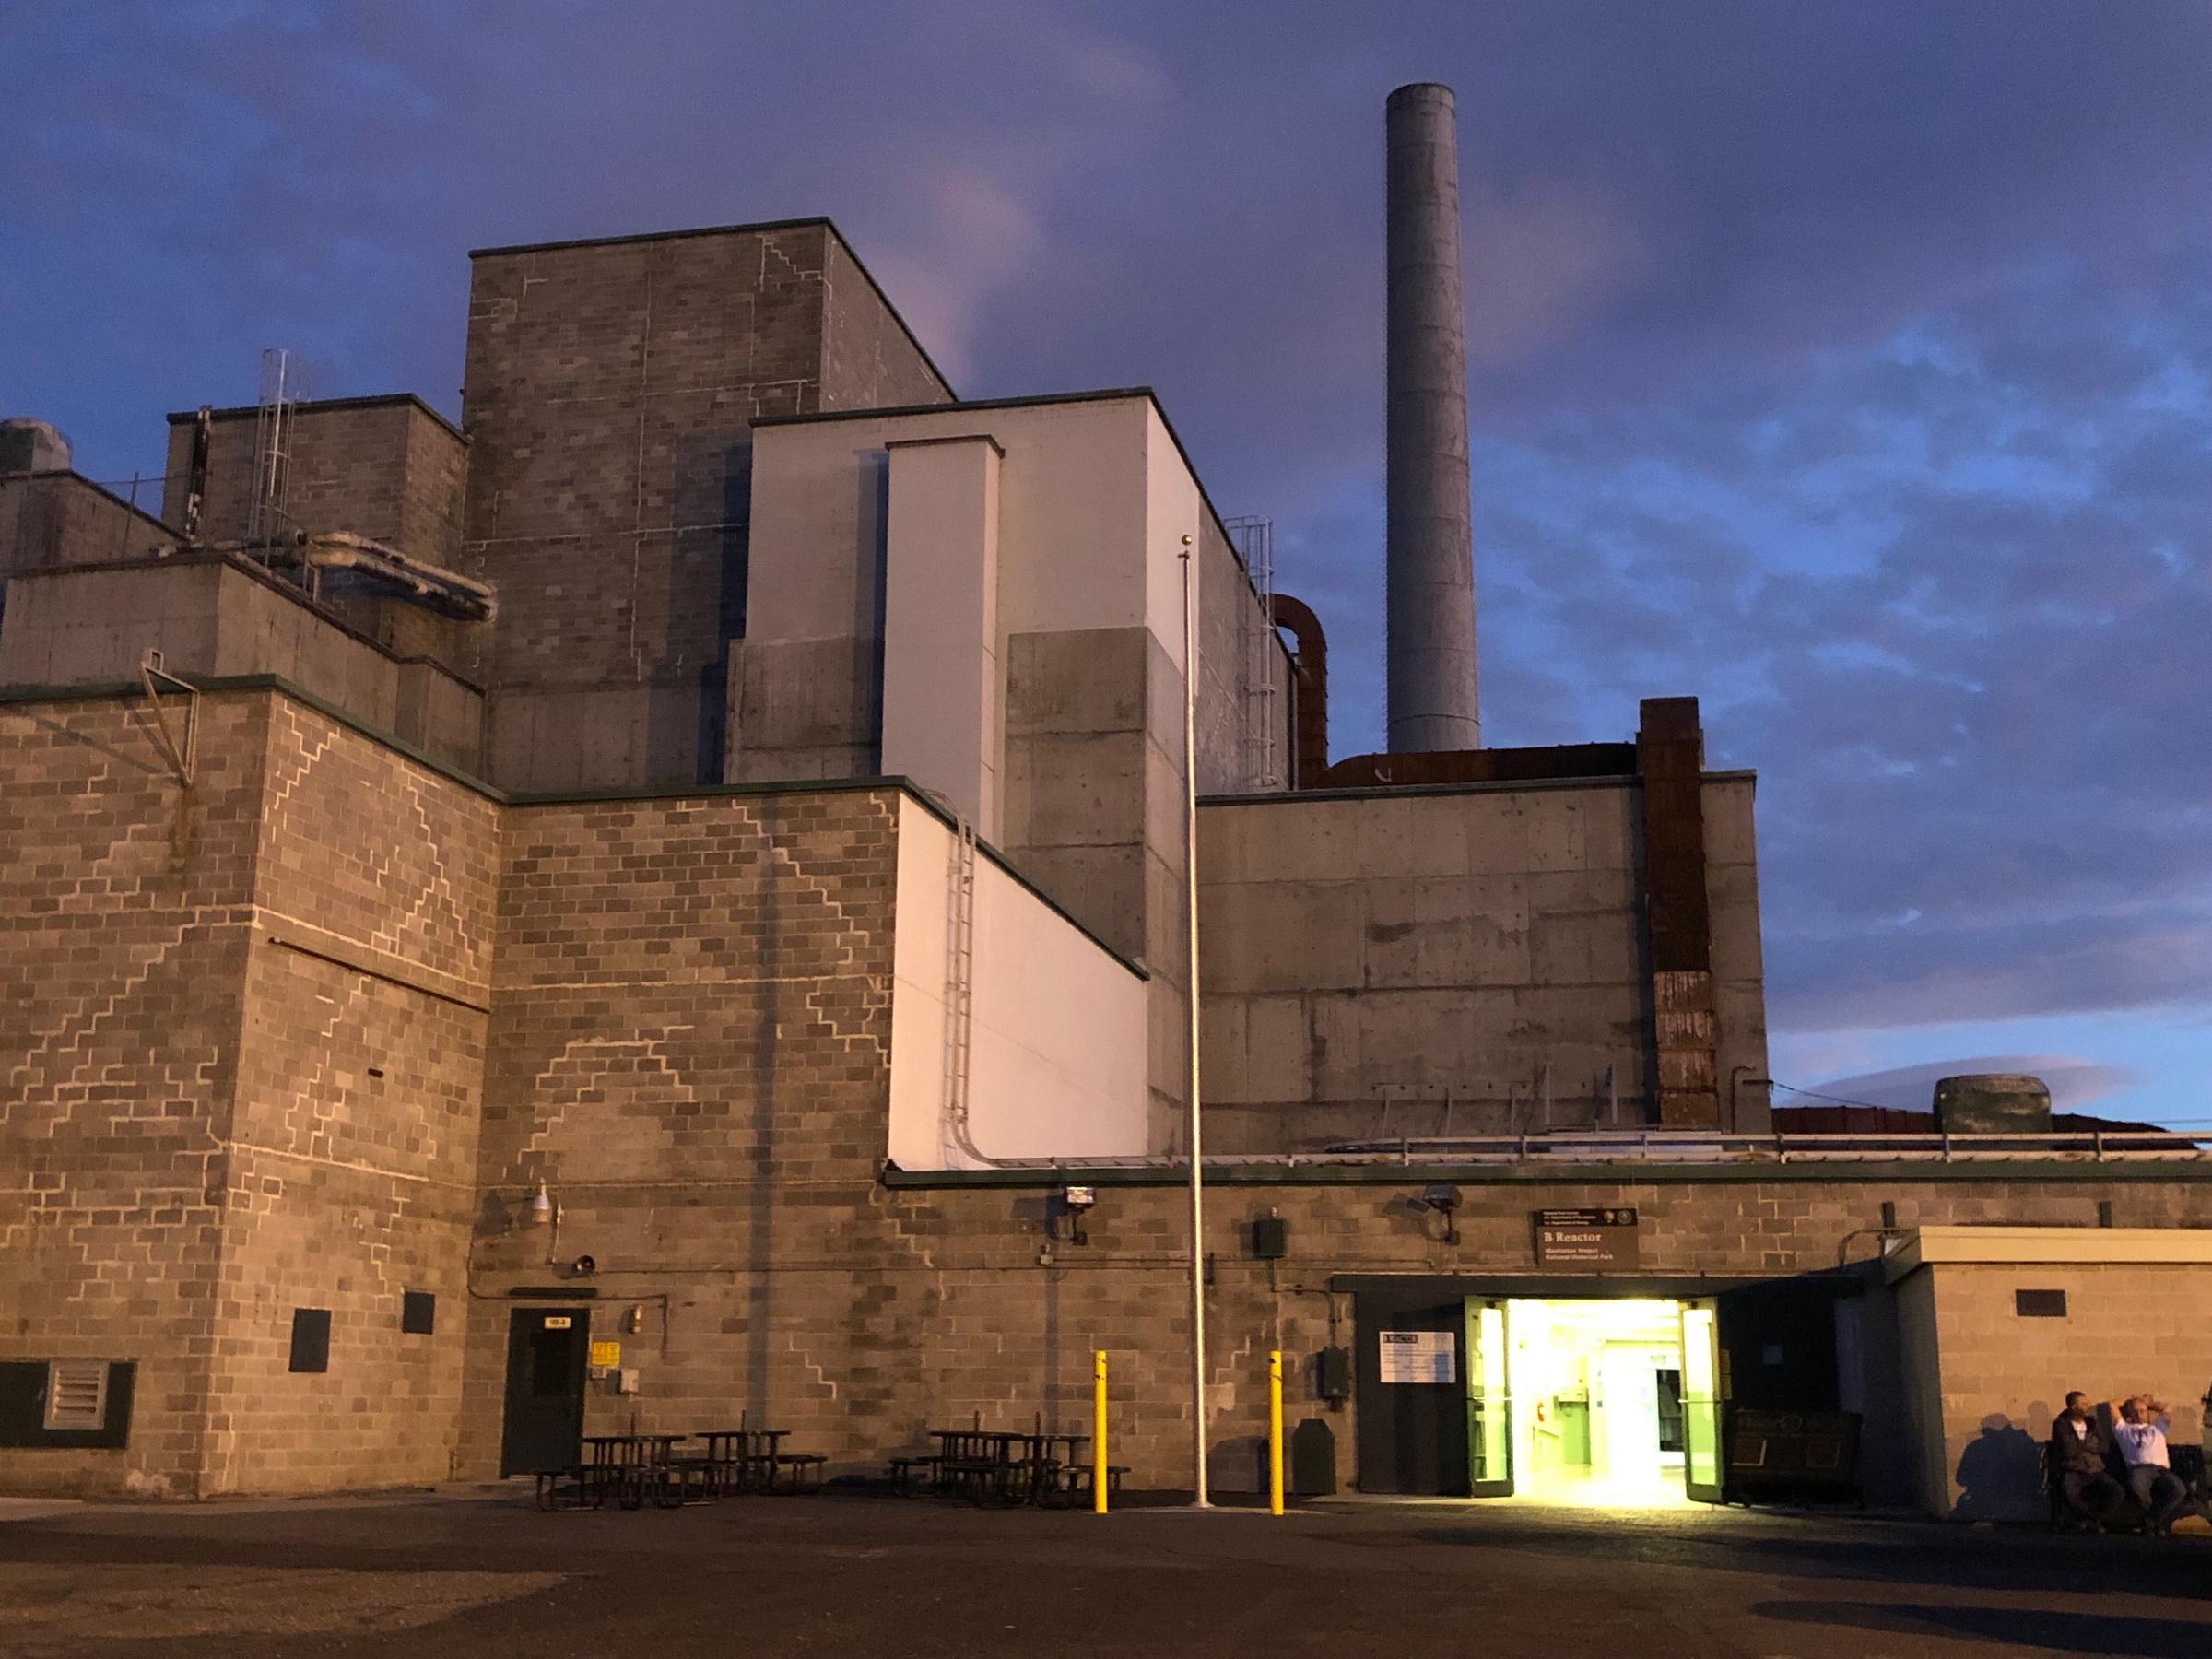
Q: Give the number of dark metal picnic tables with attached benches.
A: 4